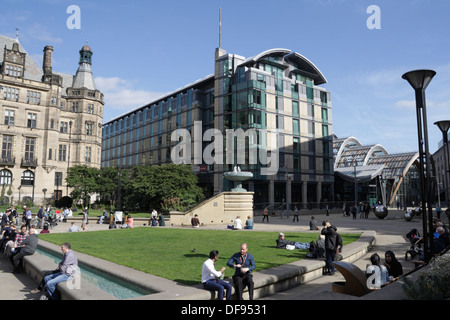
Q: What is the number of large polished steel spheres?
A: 4